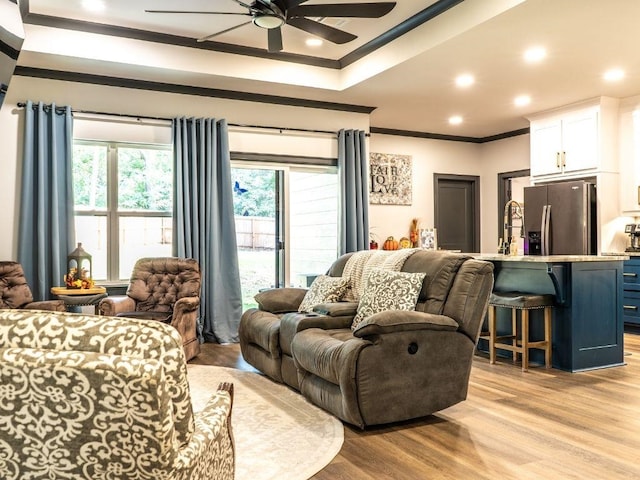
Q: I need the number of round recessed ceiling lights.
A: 7